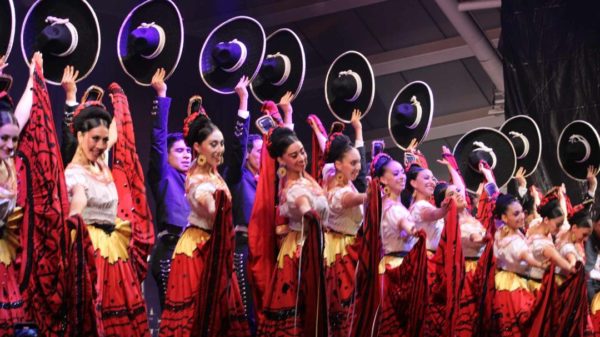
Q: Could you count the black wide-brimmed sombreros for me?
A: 10